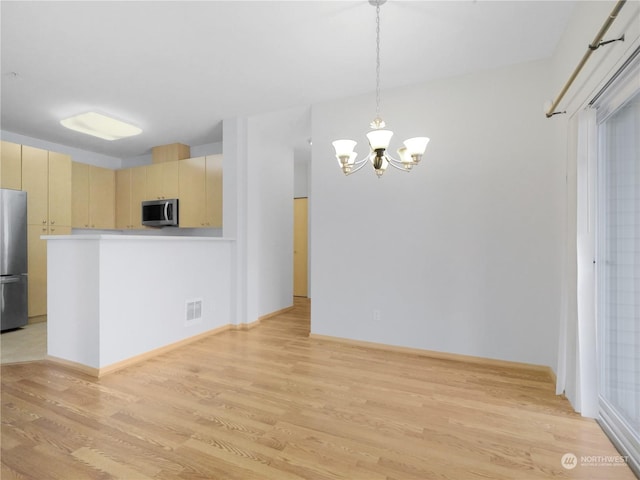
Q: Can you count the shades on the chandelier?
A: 6